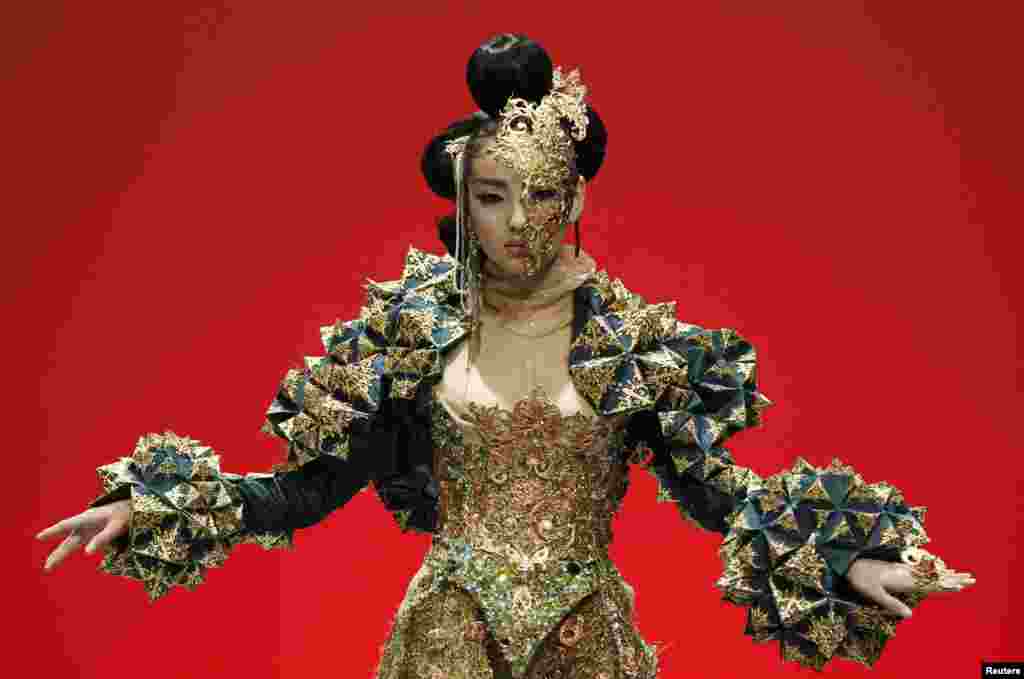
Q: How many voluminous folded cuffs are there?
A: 2